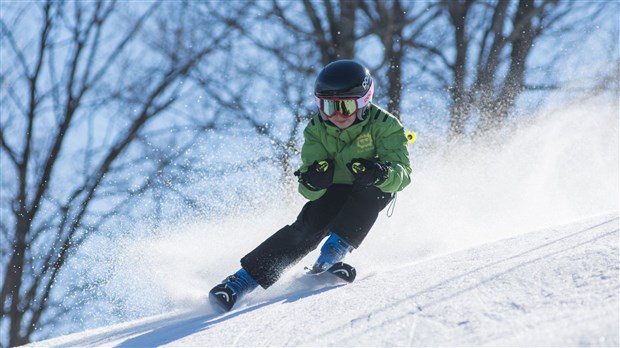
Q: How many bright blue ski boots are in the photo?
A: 2